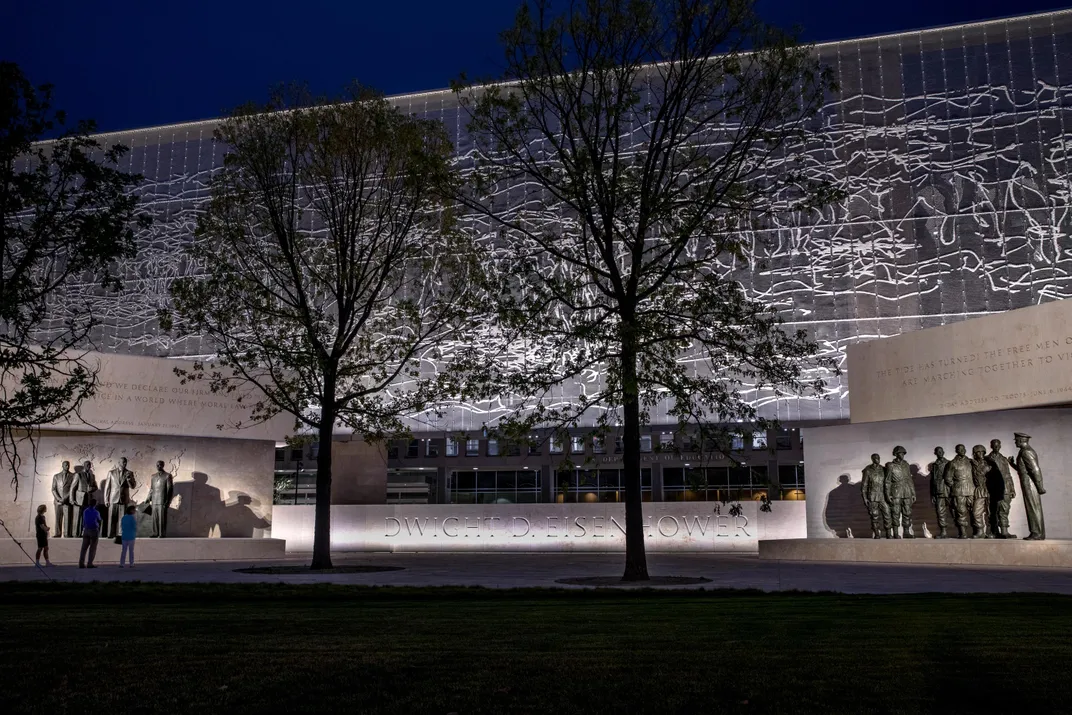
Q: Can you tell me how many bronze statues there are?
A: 11